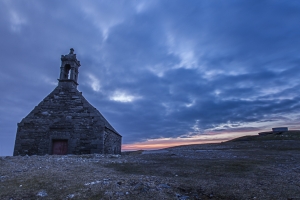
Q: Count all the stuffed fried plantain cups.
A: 0